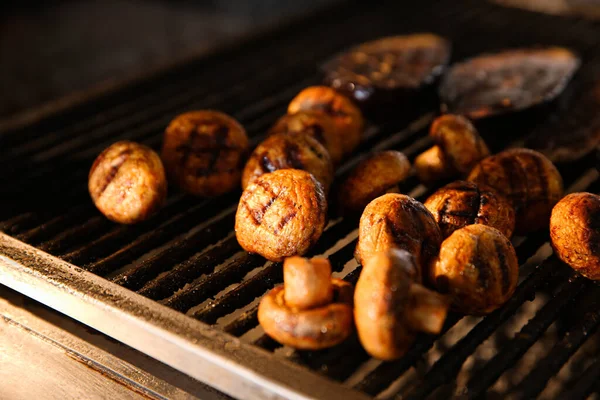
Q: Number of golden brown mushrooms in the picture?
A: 15